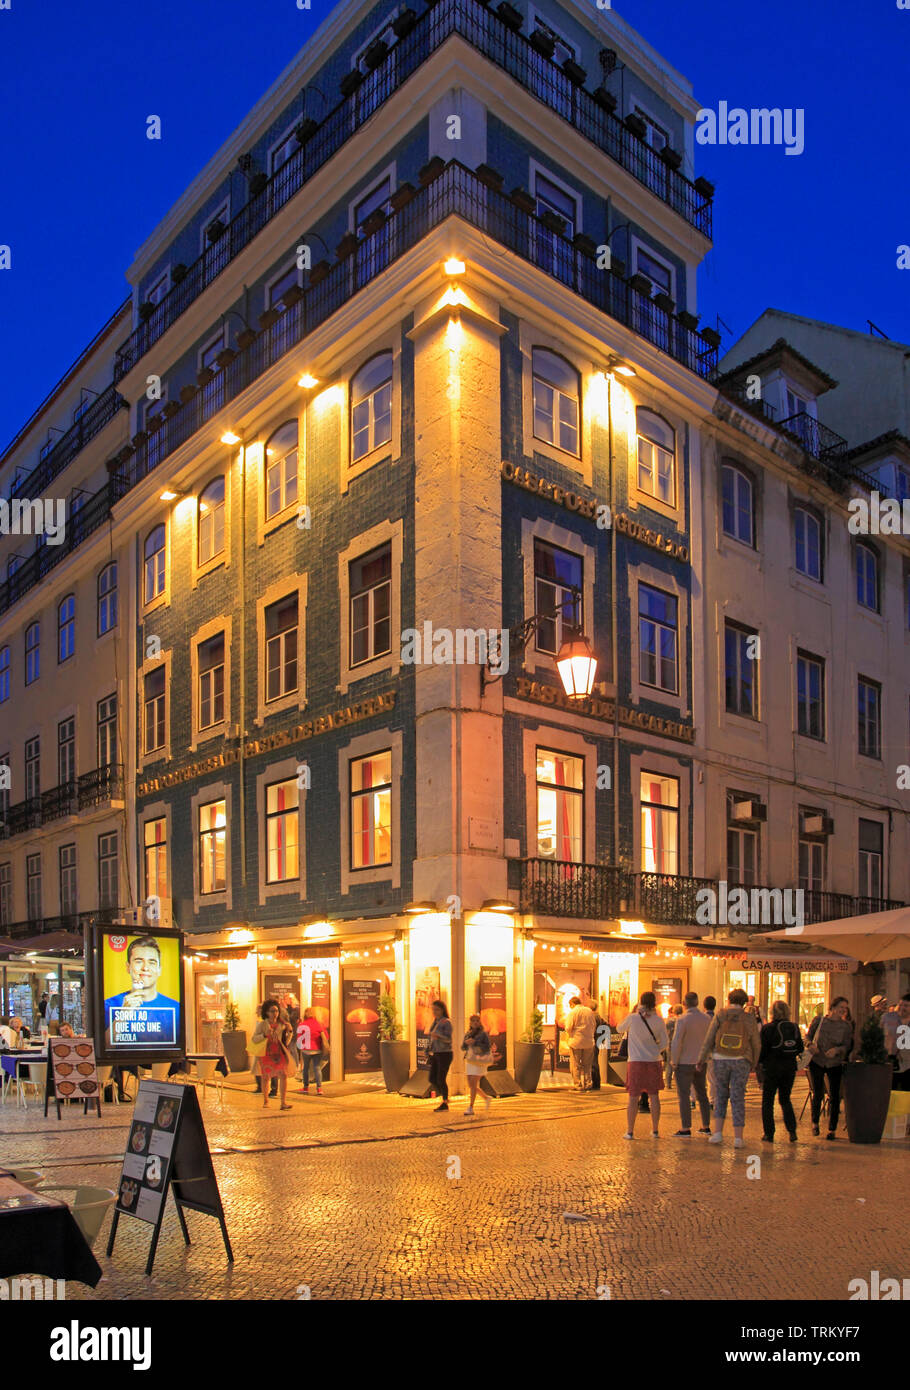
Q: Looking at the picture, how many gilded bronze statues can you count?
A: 0